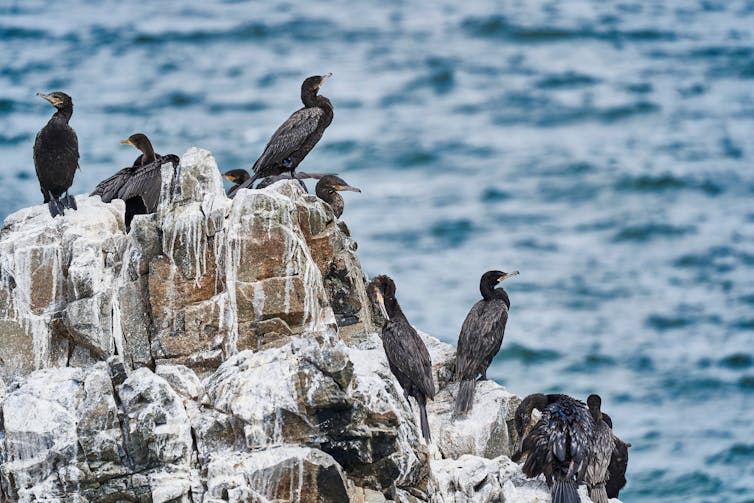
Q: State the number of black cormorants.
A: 10